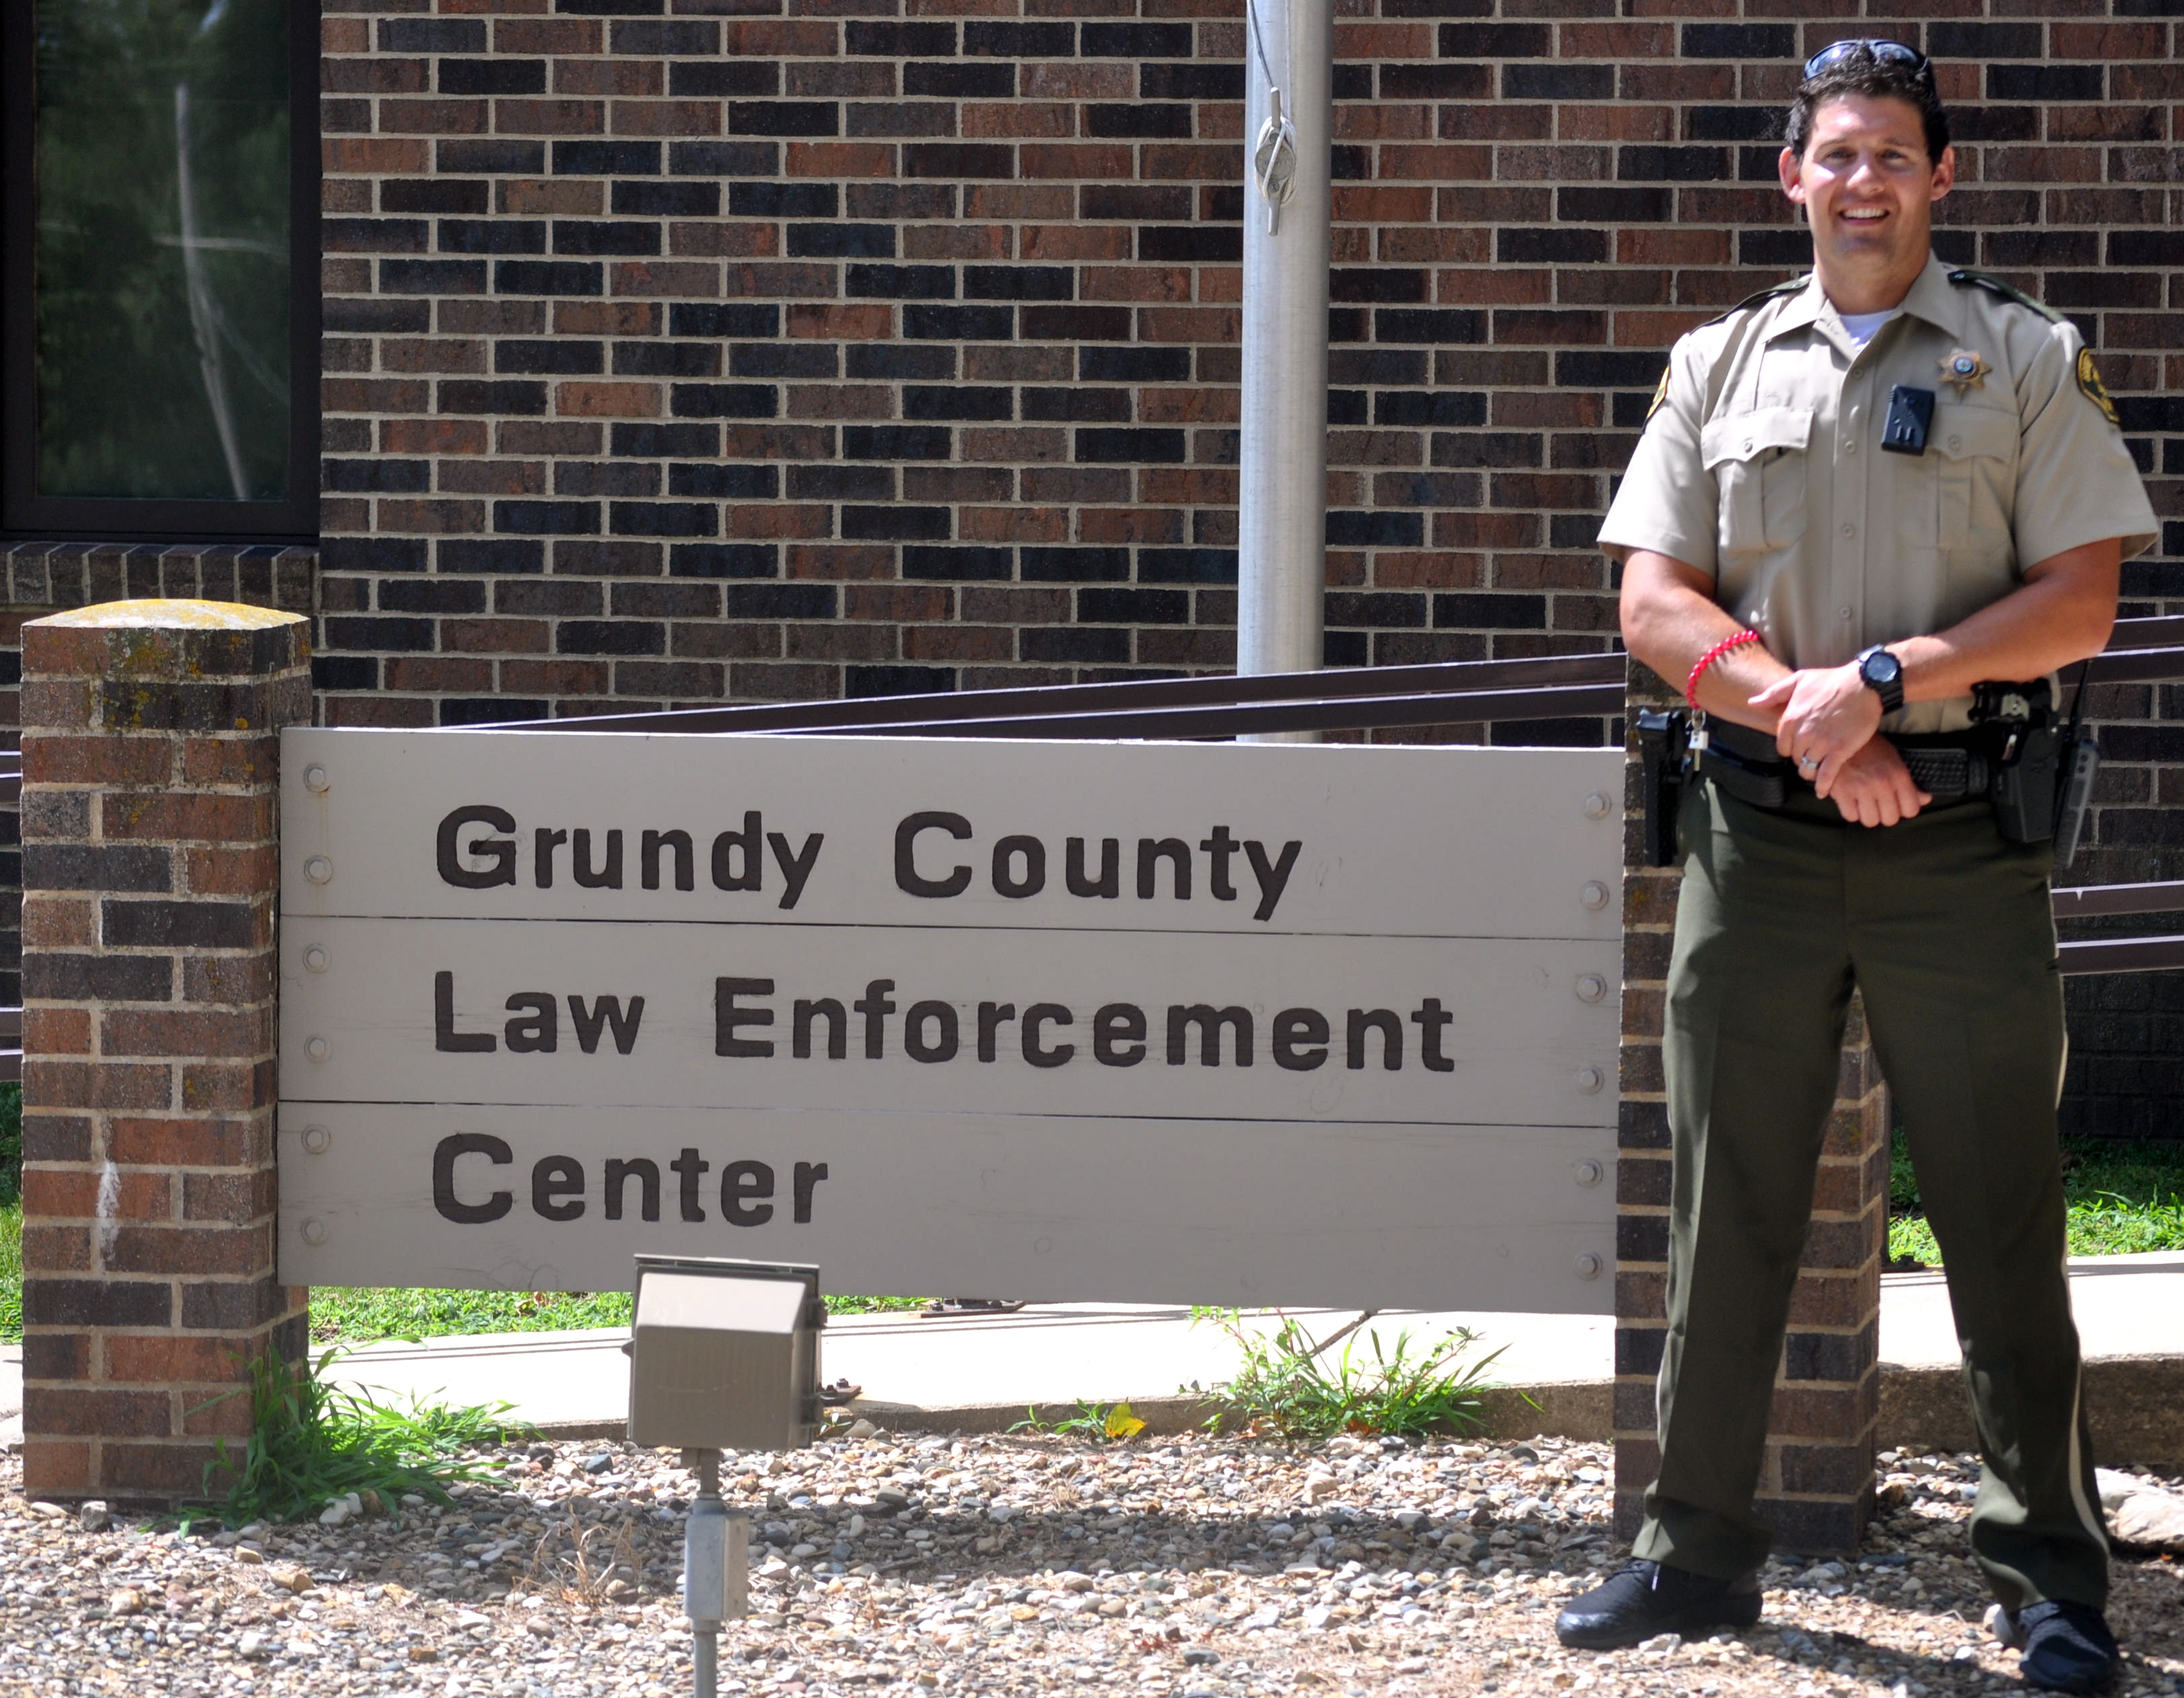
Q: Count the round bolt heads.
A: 12